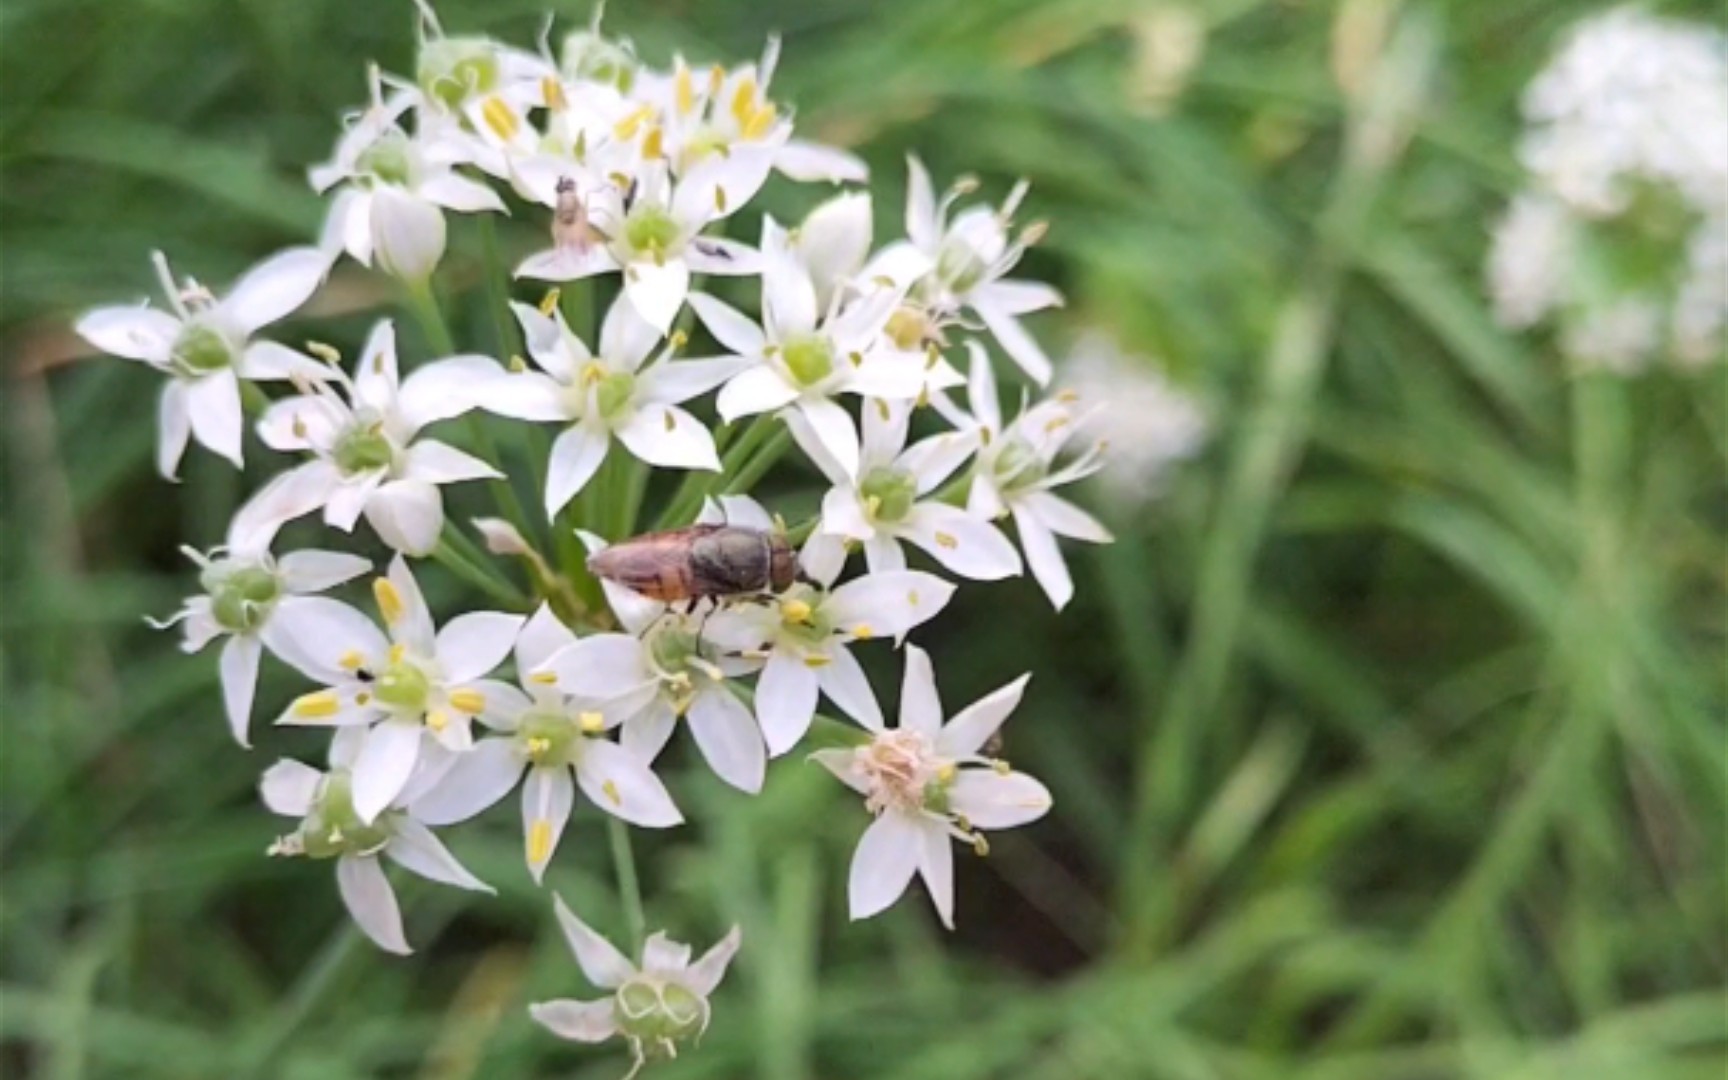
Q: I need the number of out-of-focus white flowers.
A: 2